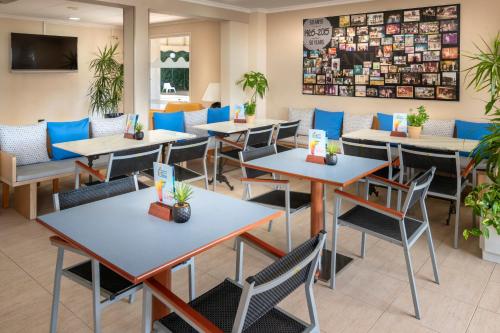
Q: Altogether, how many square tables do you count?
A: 2